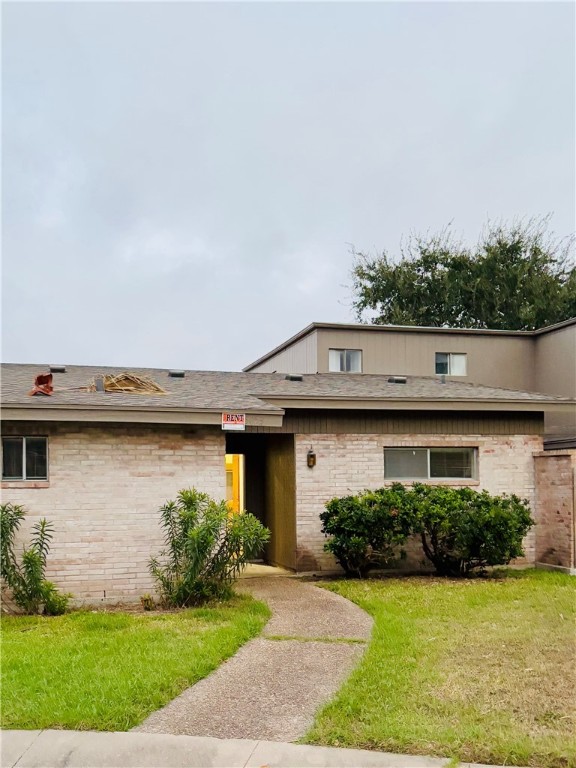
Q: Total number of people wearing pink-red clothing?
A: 0